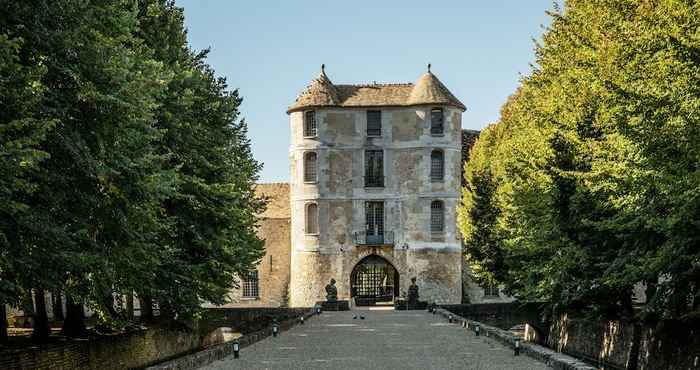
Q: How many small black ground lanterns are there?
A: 8